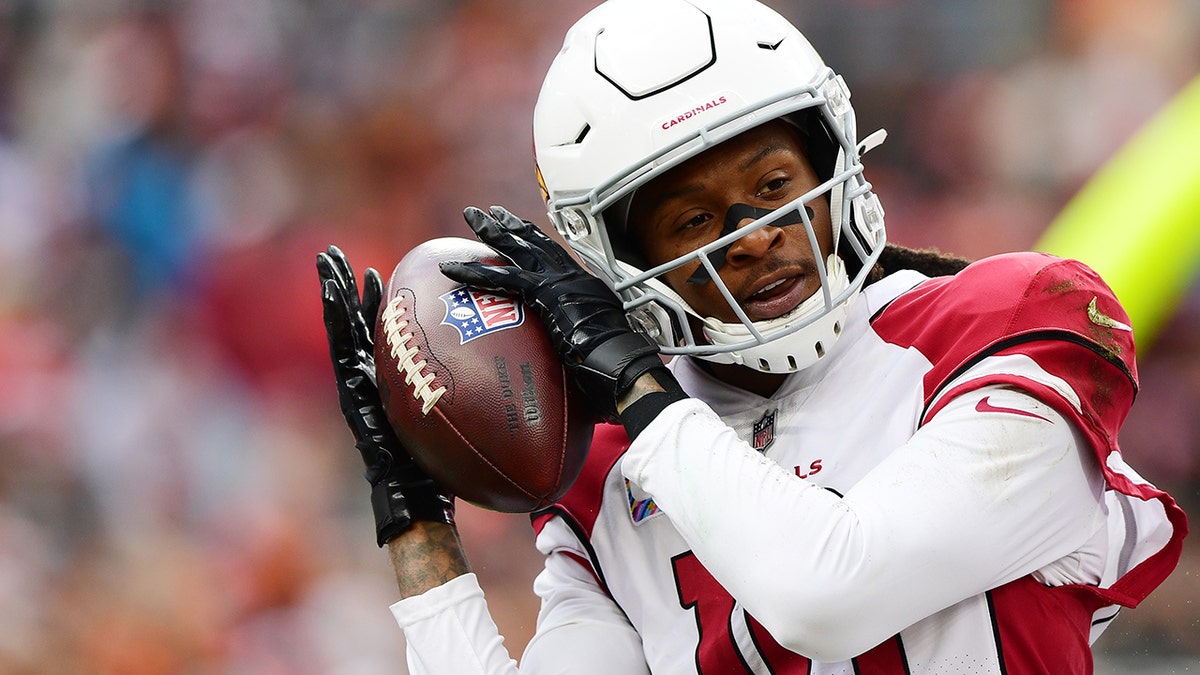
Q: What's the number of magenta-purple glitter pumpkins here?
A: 0